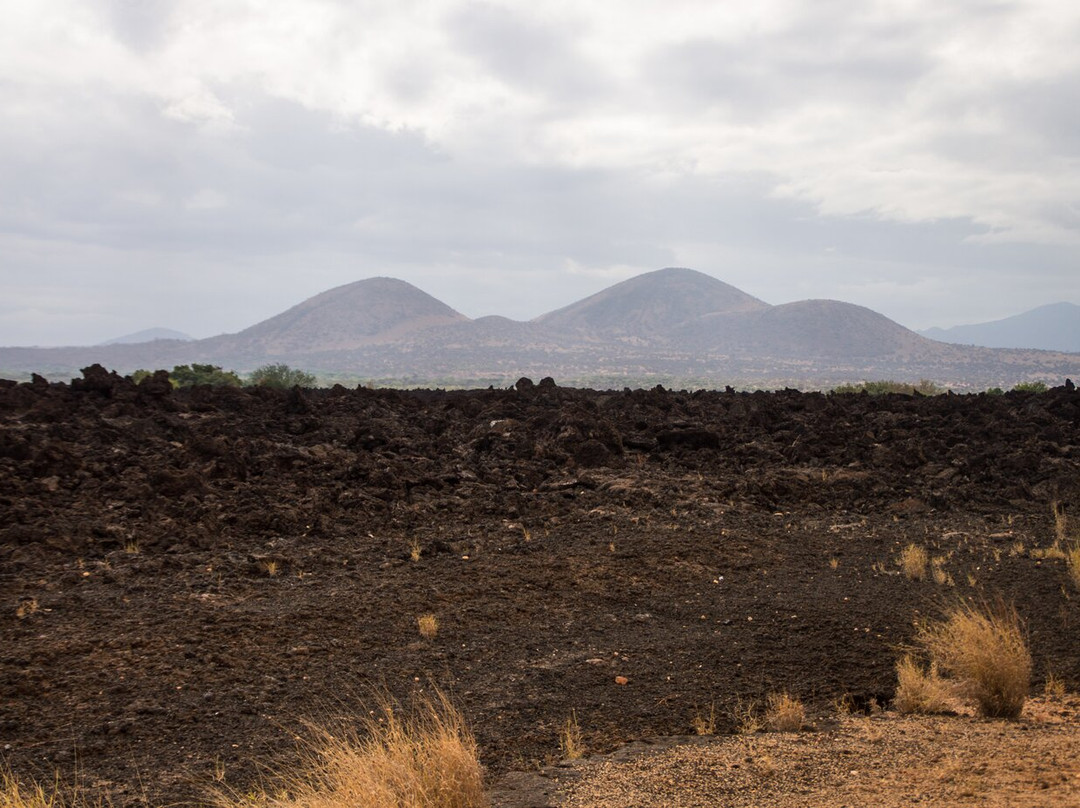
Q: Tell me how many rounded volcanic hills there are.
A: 3